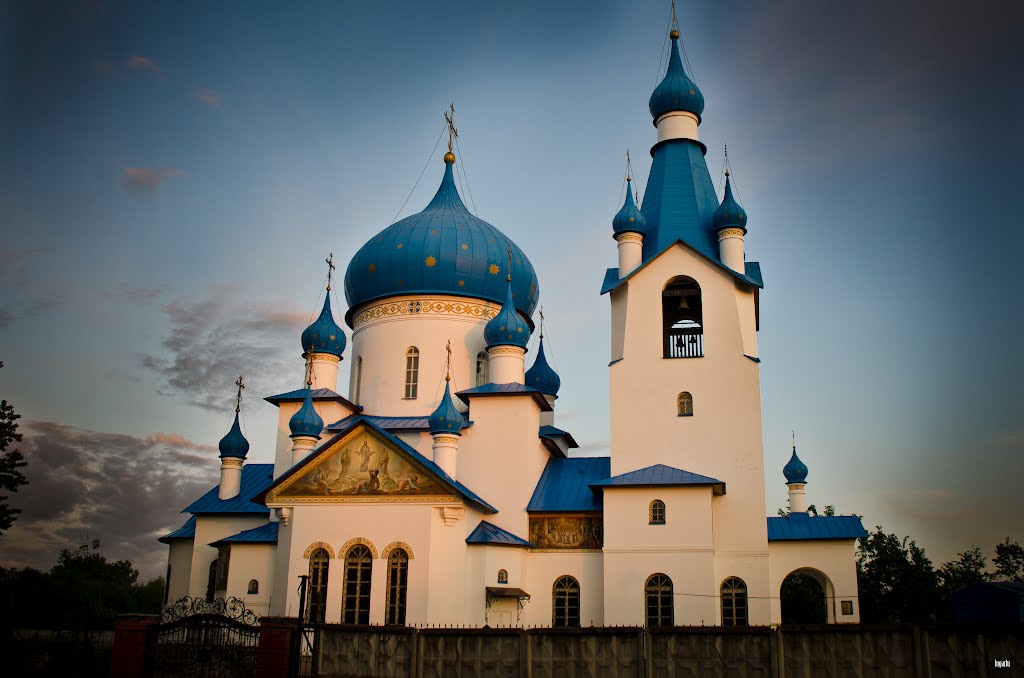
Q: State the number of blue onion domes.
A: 11